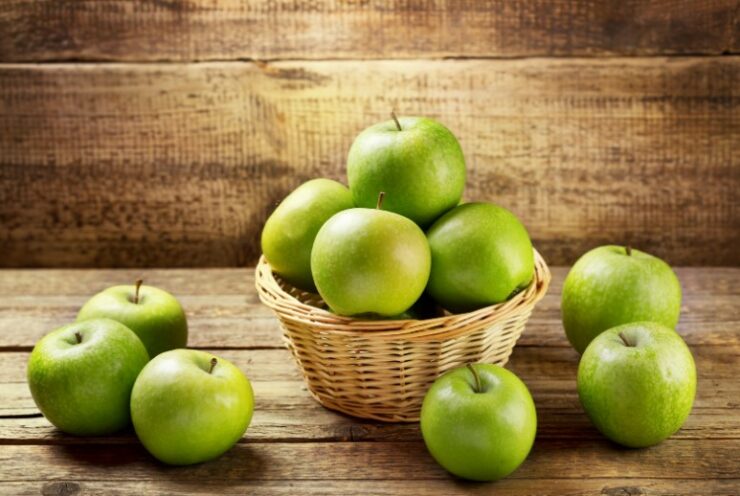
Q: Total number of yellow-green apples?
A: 10